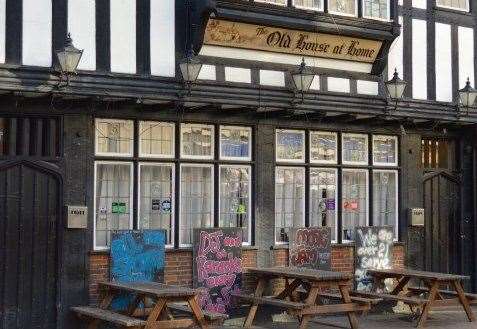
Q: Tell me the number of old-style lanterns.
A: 5